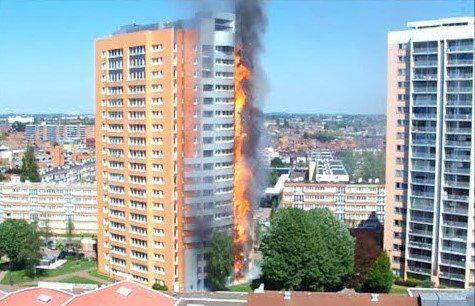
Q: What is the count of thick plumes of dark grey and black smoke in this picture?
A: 1